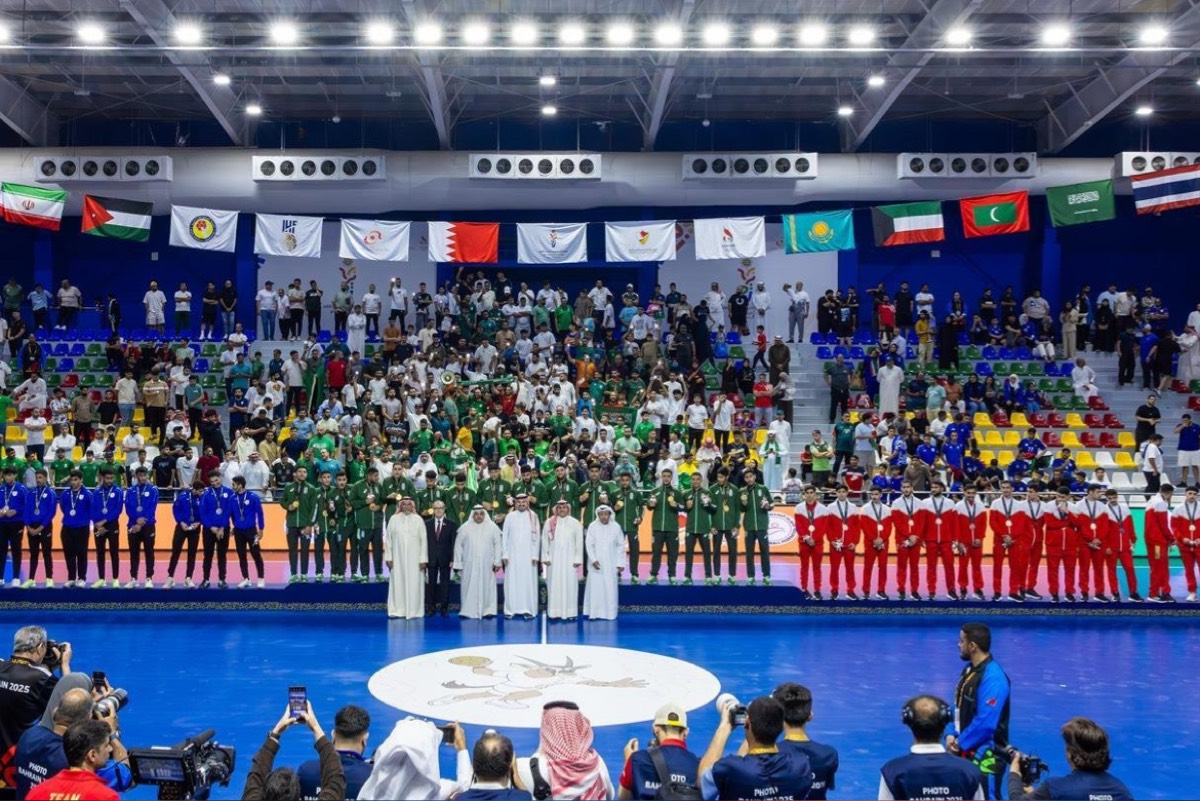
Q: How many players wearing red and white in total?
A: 13